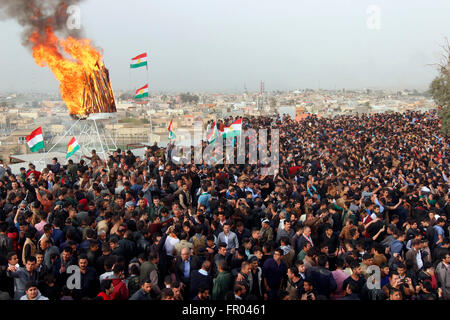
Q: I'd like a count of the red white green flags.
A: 7